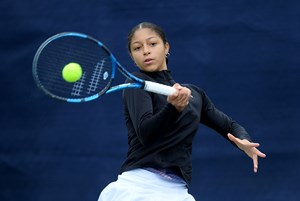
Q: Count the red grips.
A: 0